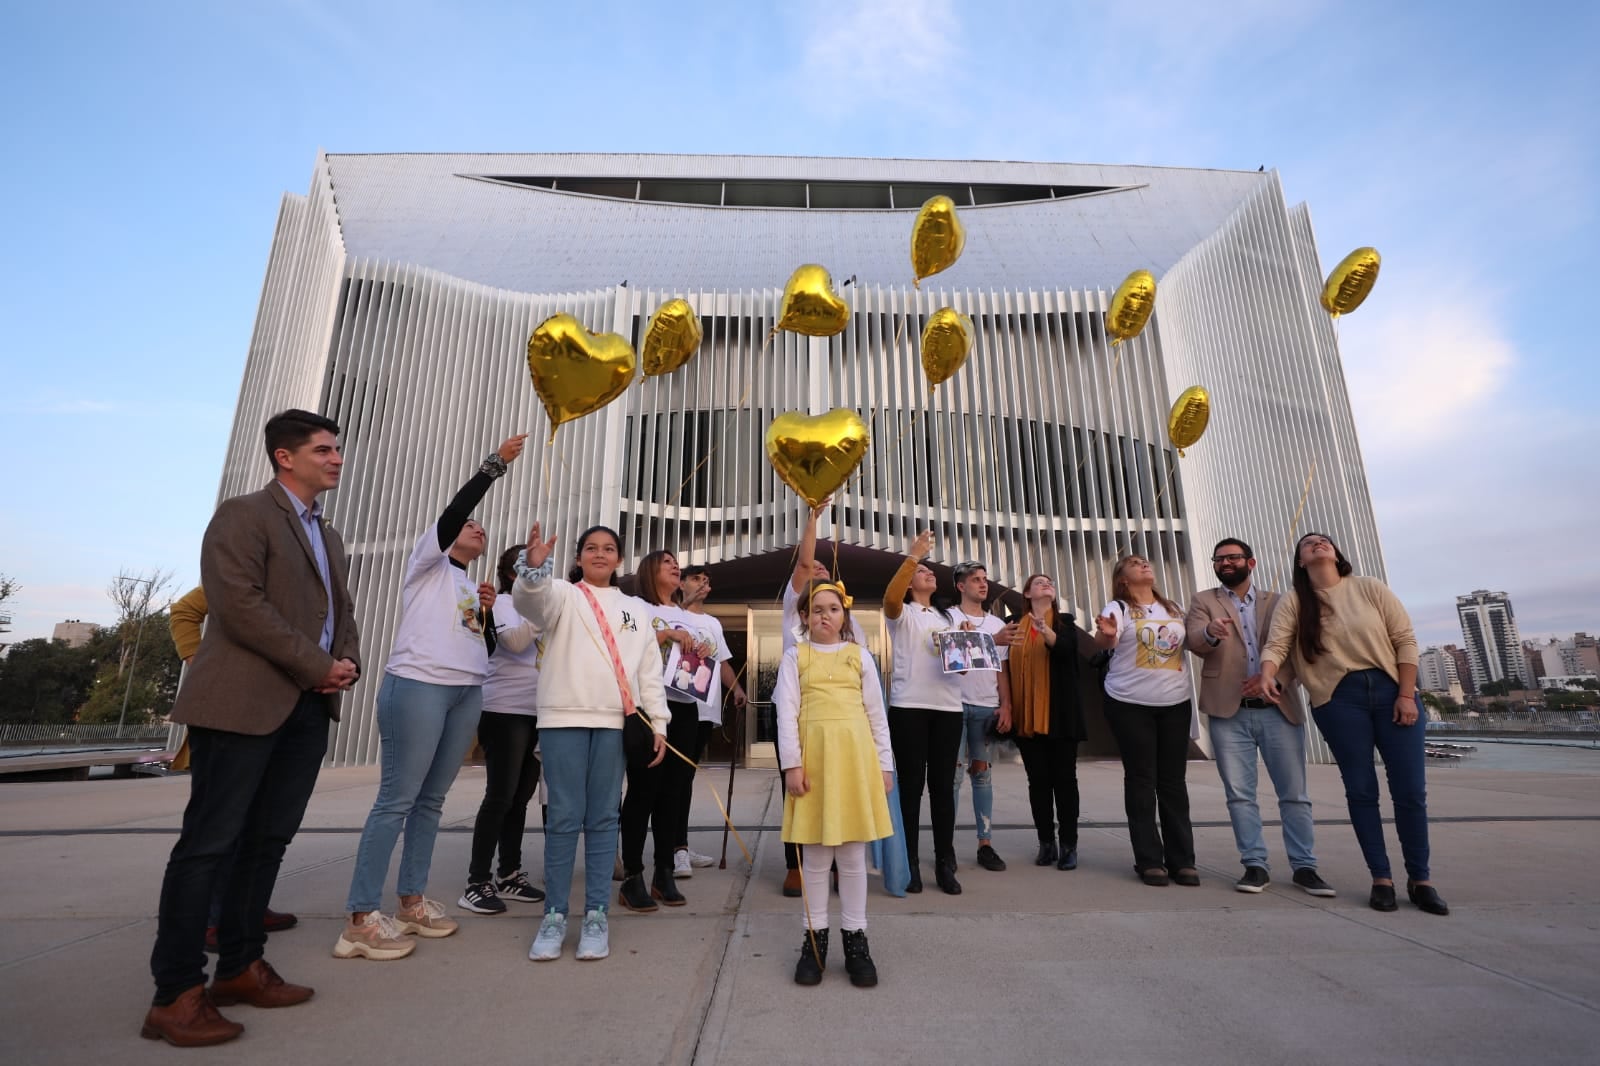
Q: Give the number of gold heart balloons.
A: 9